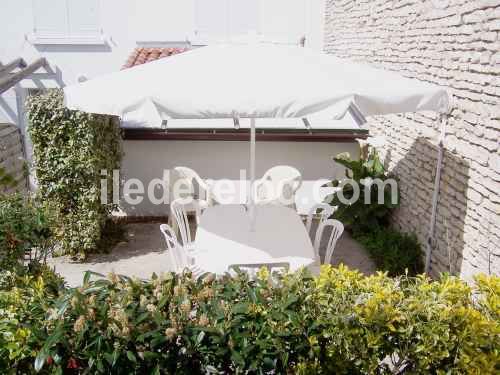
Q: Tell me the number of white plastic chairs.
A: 6